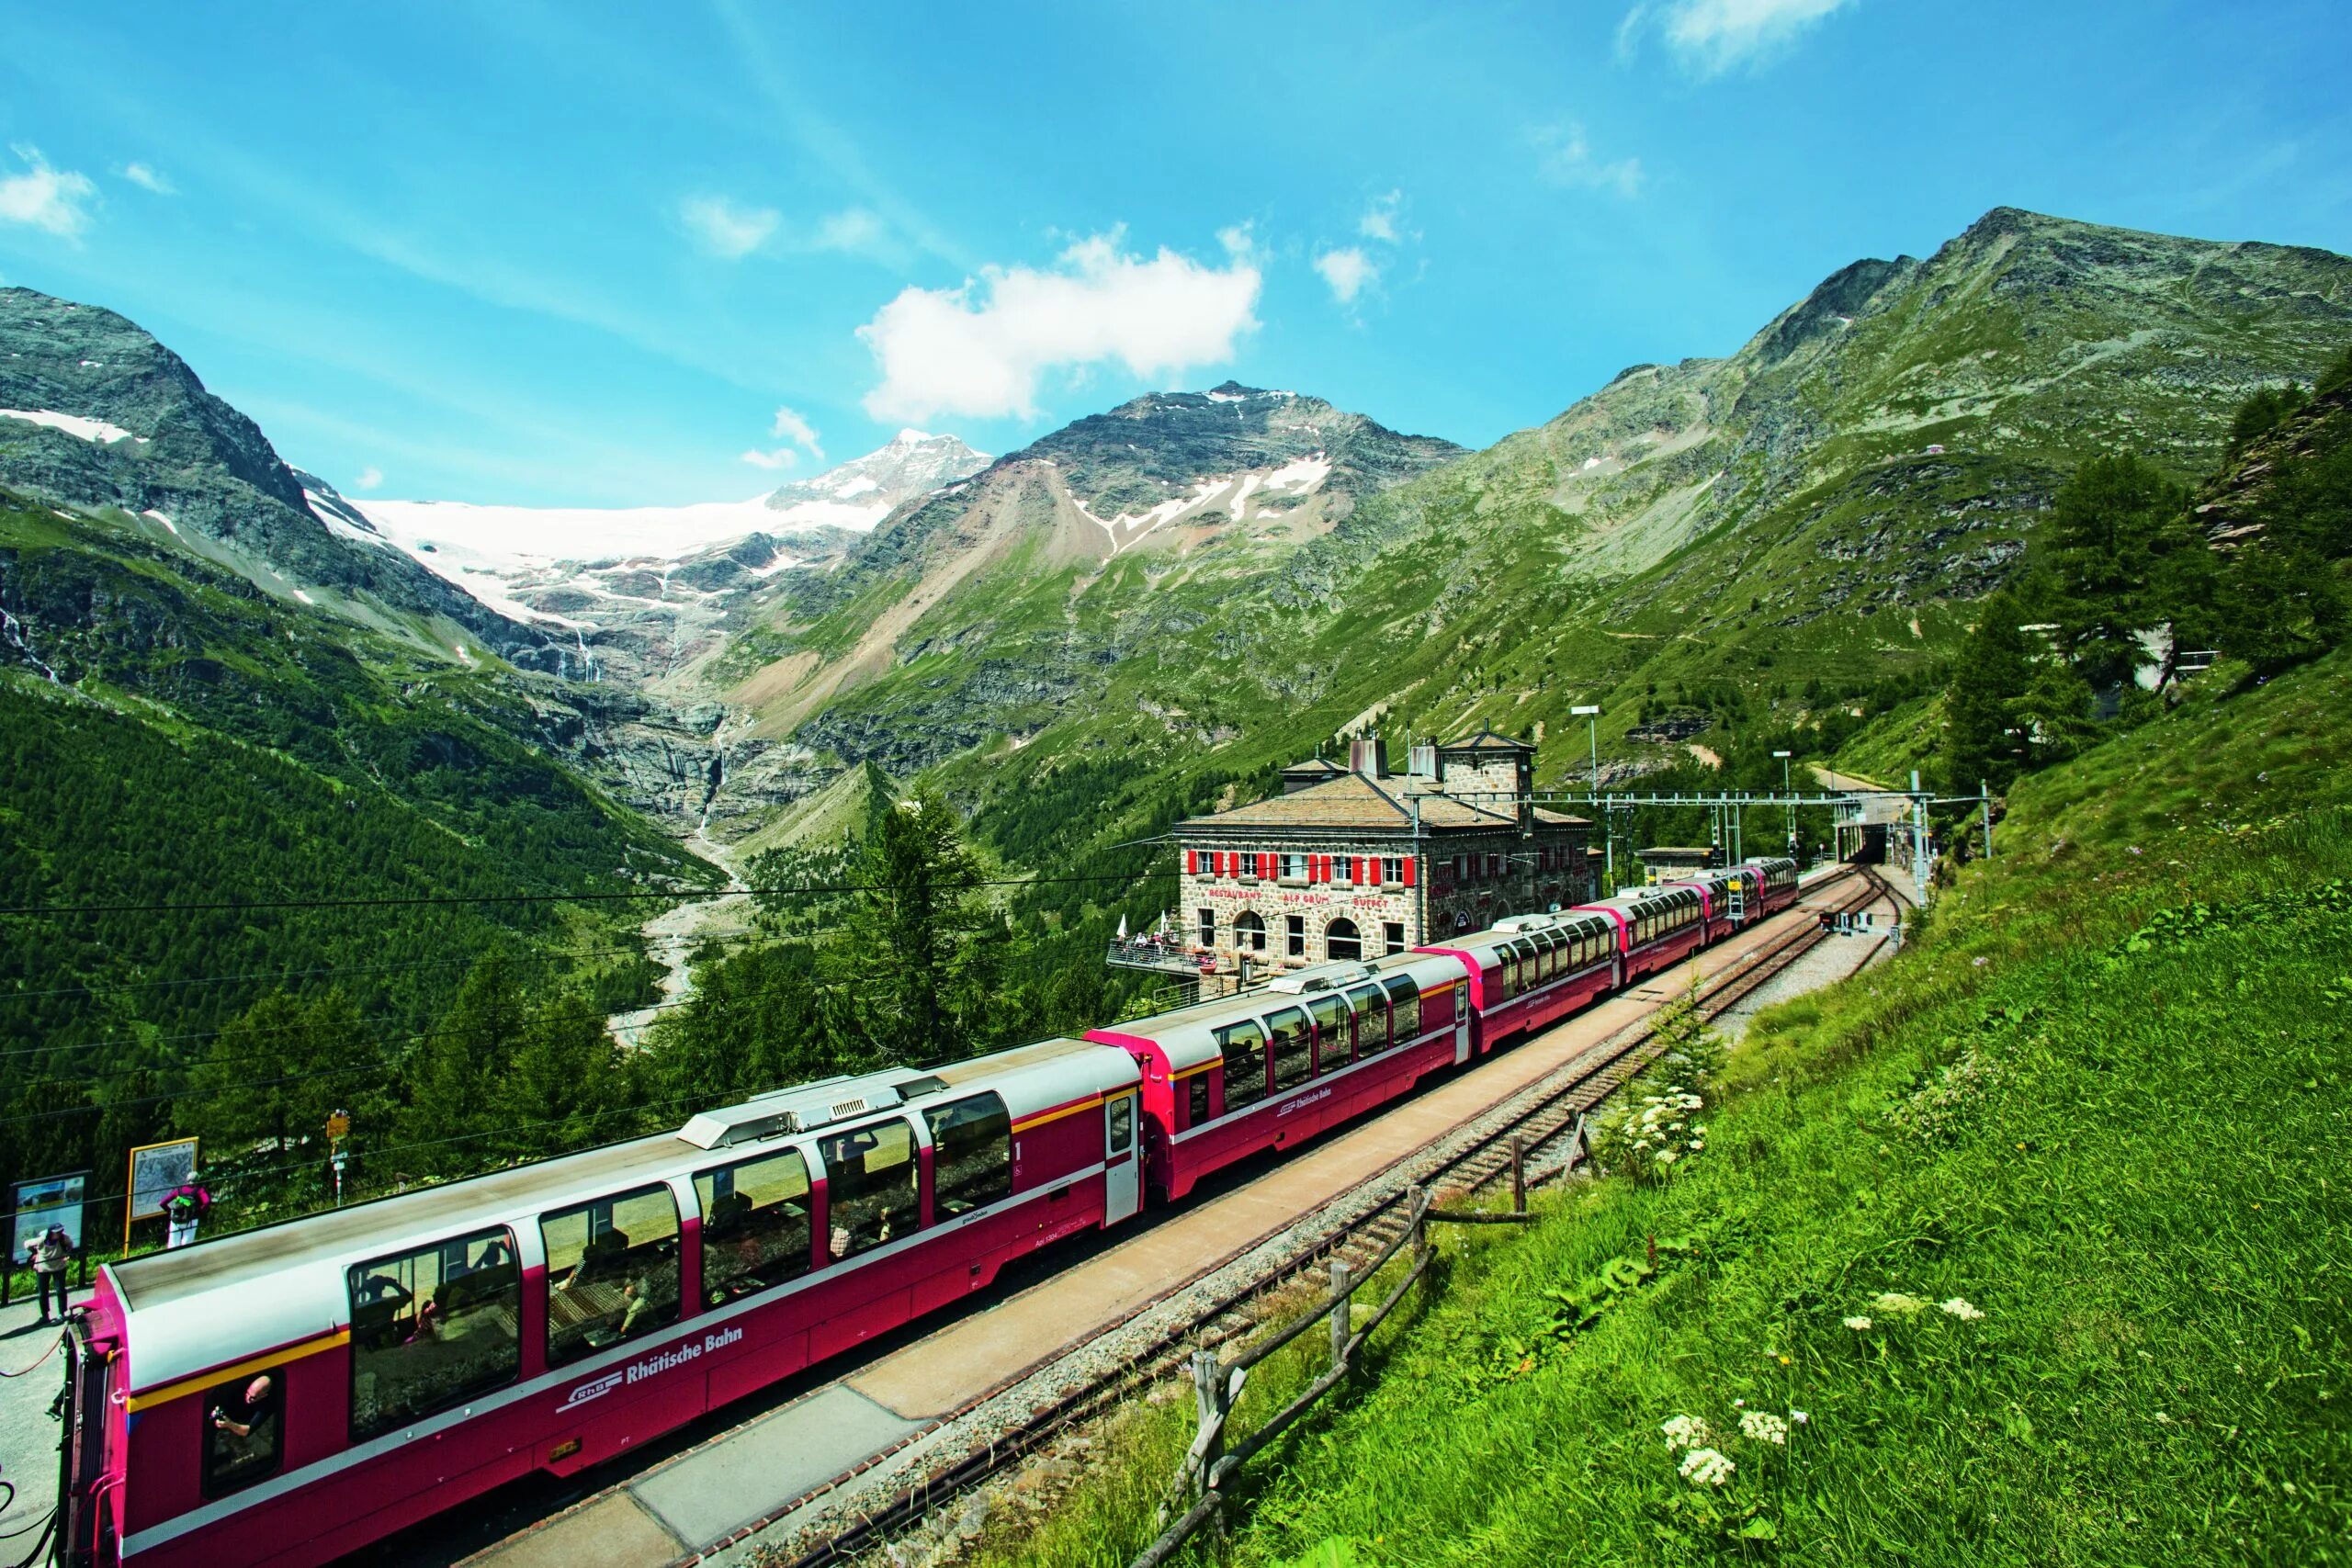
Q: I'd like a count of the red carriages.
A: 6